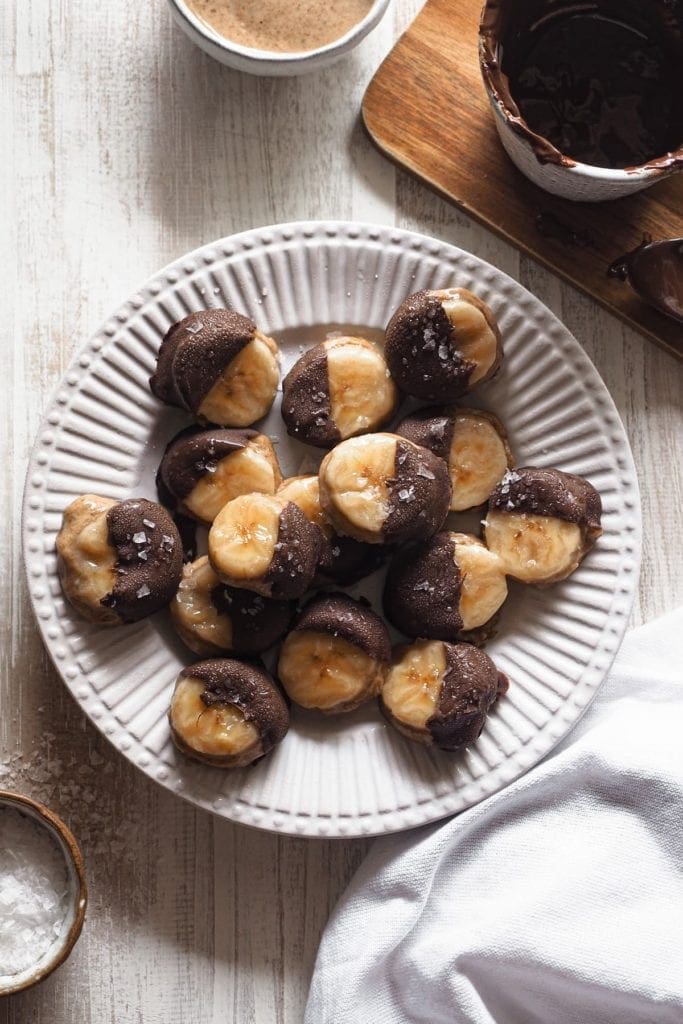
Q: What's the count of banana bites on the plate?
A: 15